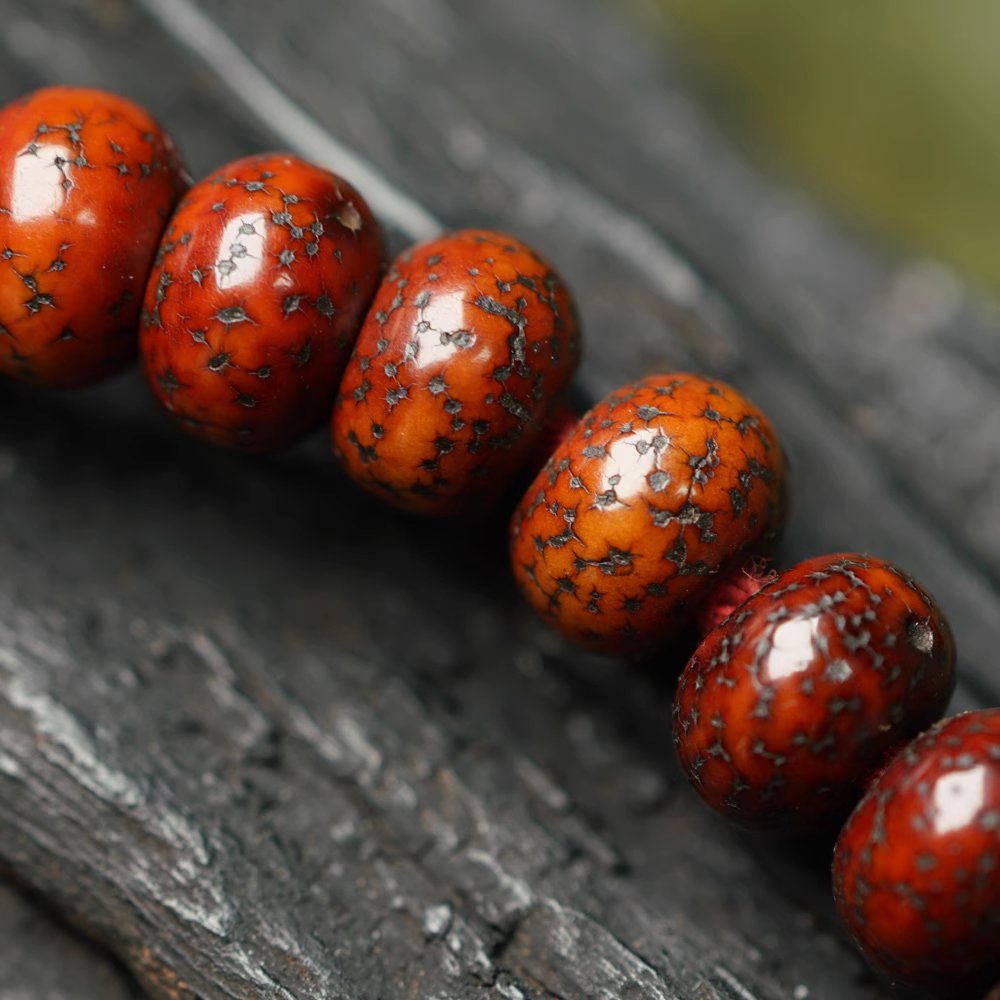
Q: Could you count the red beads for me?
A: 6